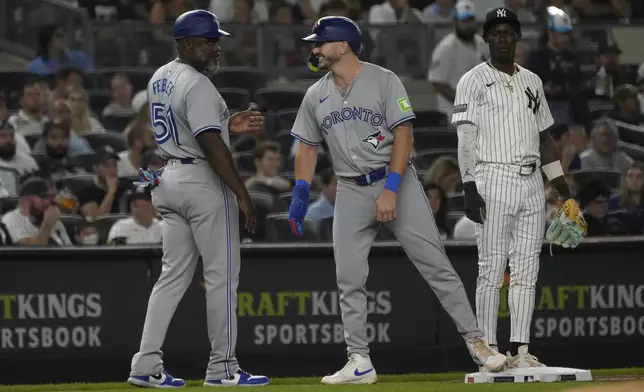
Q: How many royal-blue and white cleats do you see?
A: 2